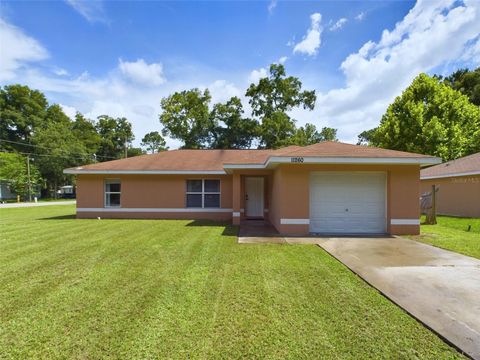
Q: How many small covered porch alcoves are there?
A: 1